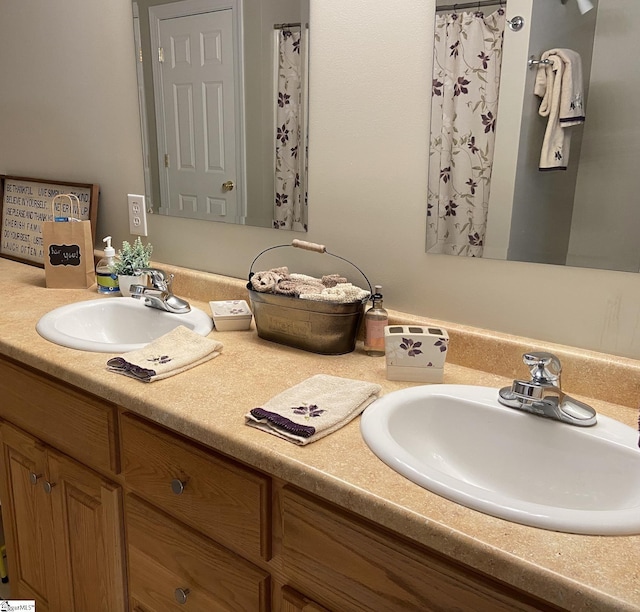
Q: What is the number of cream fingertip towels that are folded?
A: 2